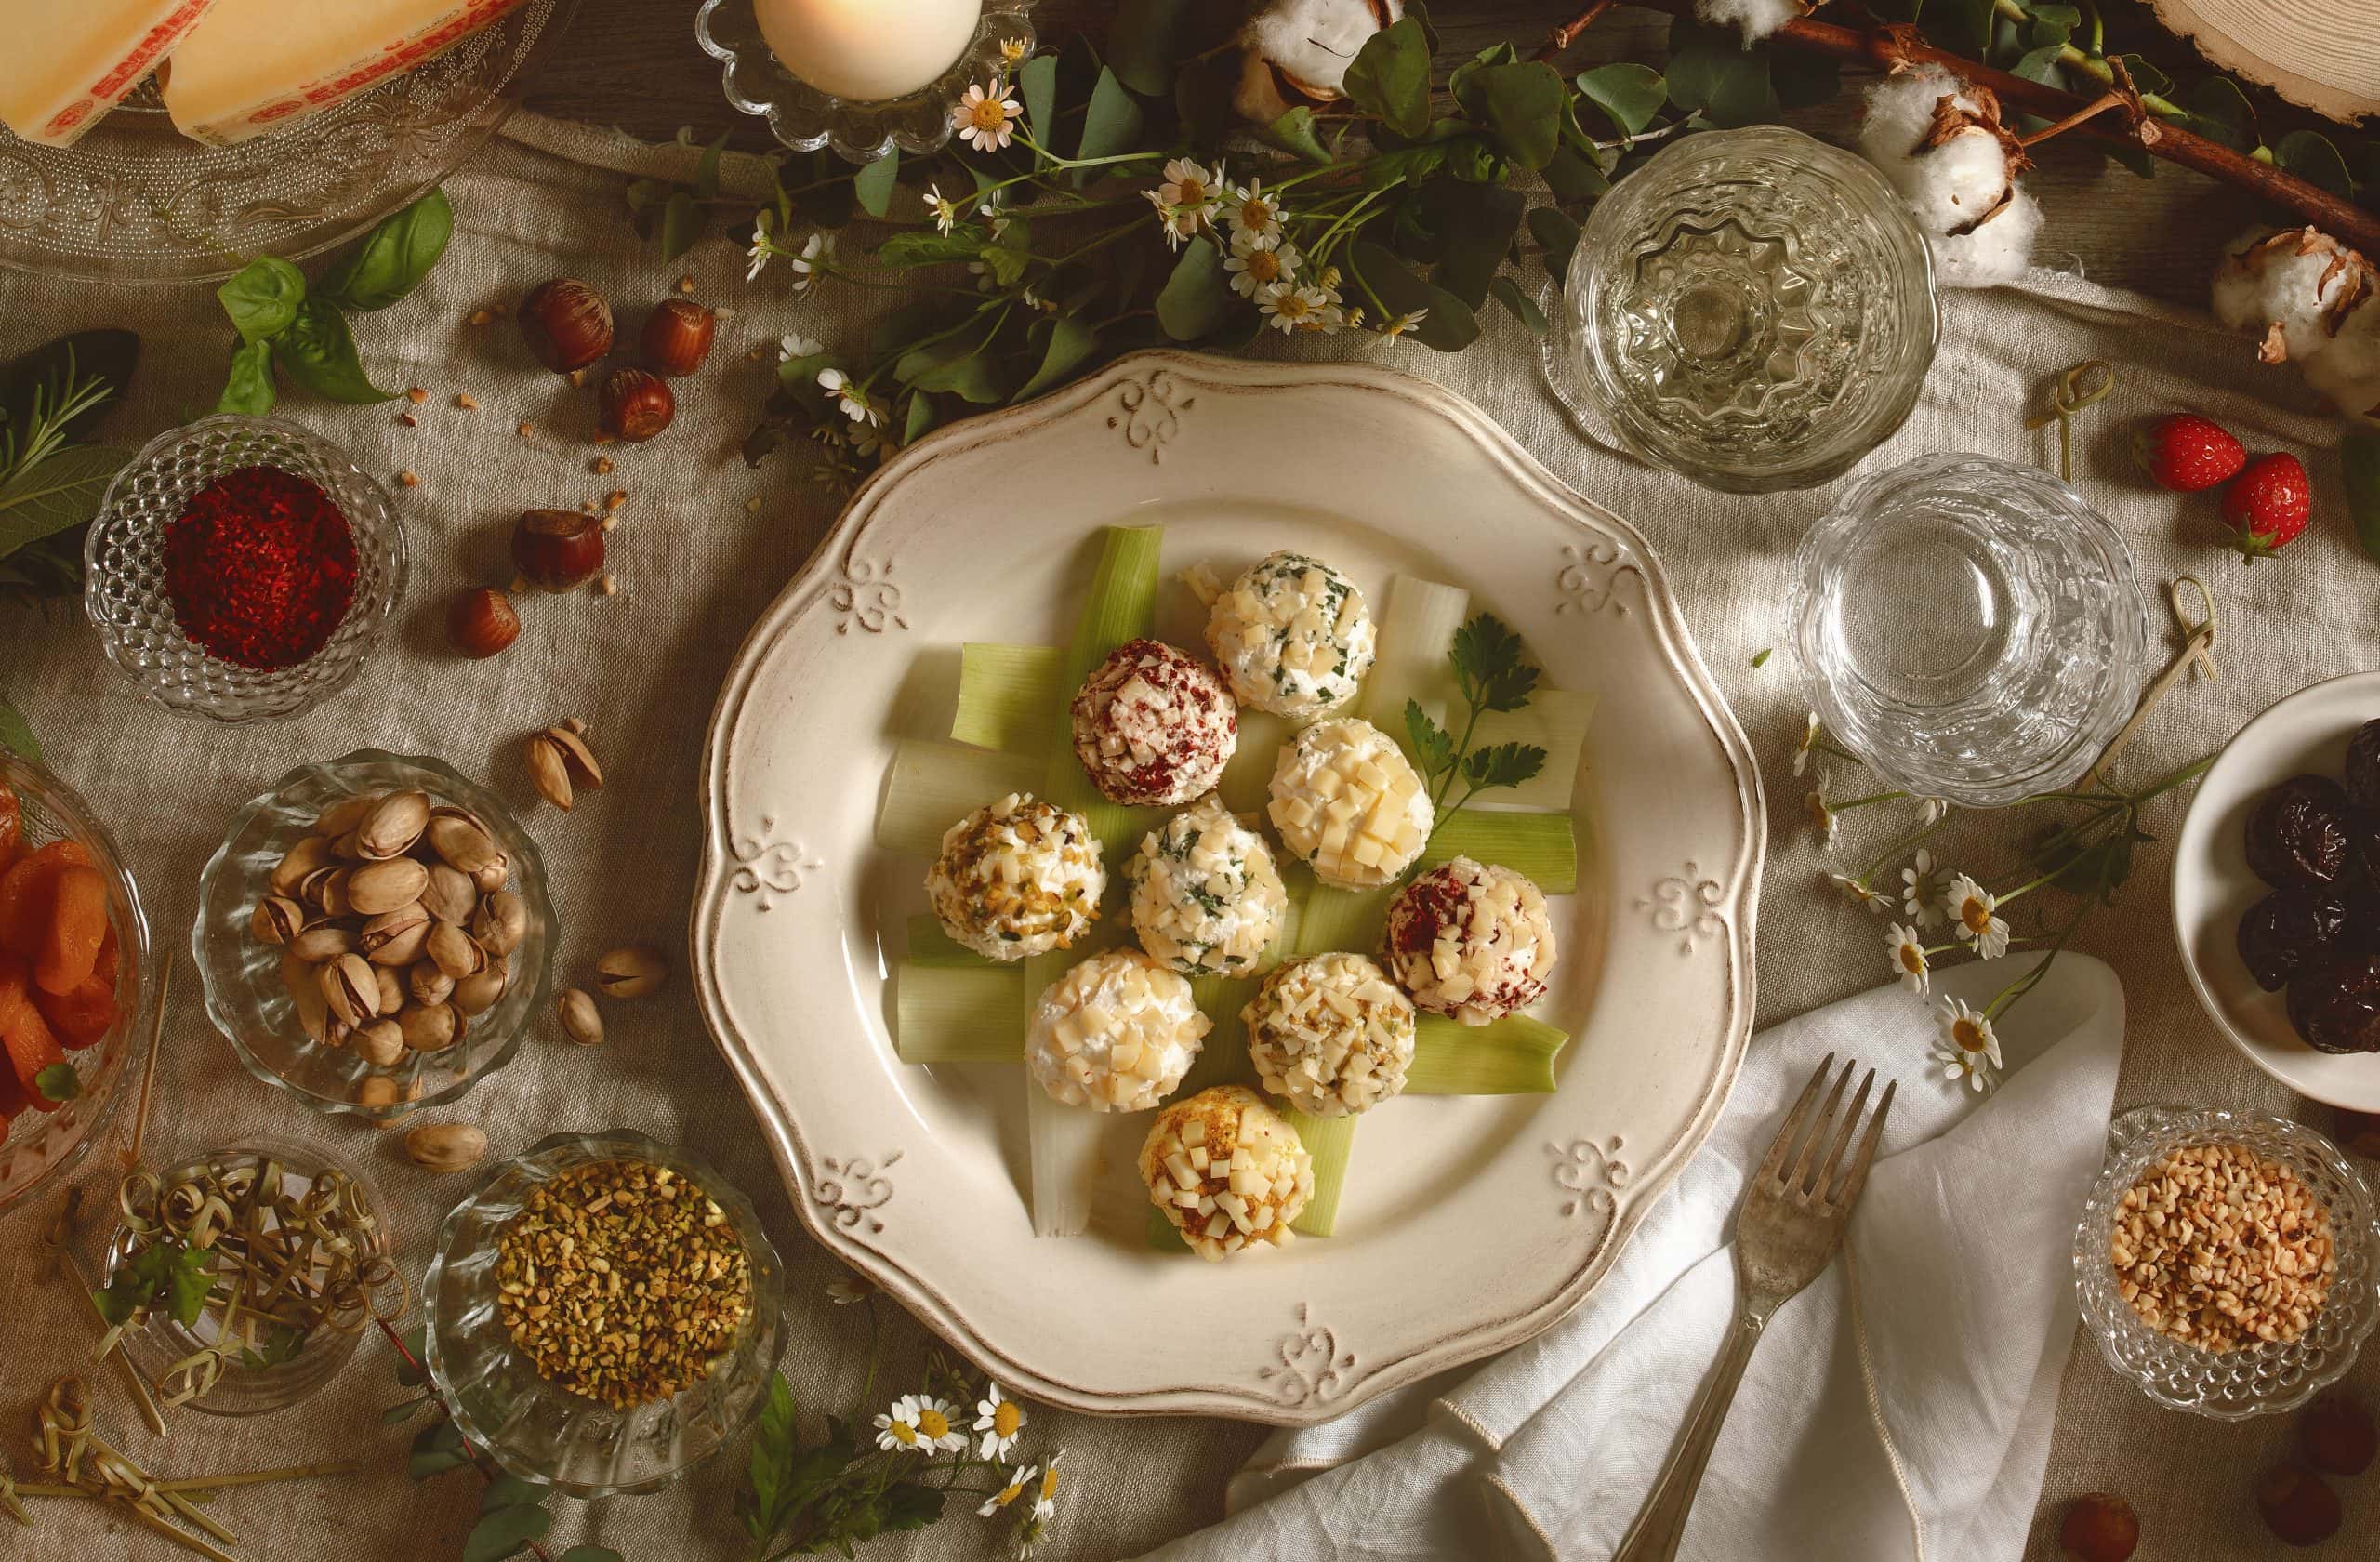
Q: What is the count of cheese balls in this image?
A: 9